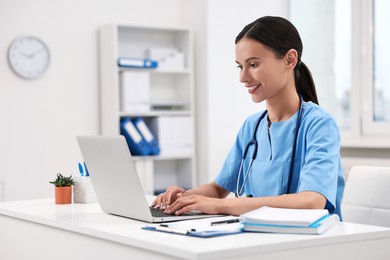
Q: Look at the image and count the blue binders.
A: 3